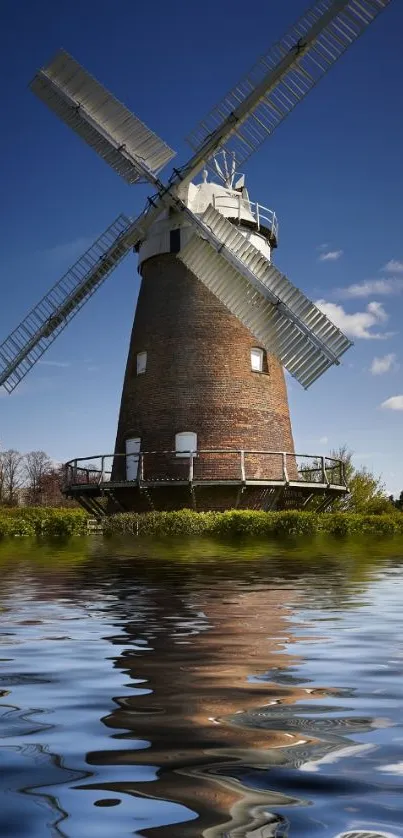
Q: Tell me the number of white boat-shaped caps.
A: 1